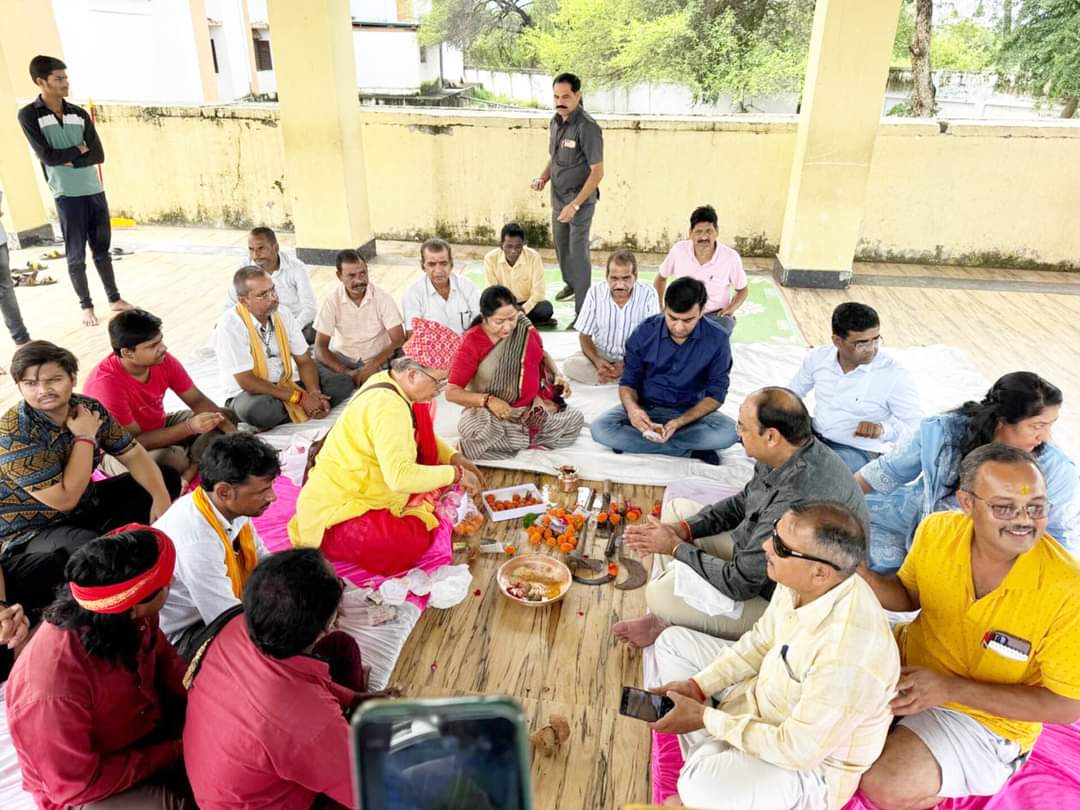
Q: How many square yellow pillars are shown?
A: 3